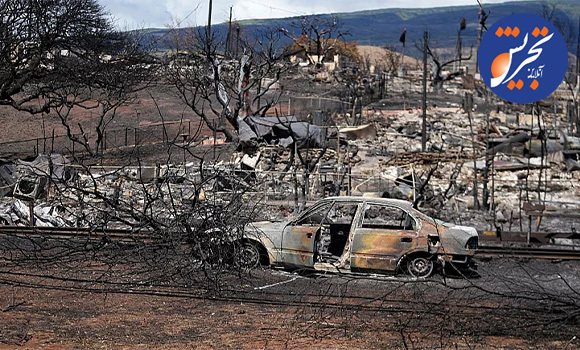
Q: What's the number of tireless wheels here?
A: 2